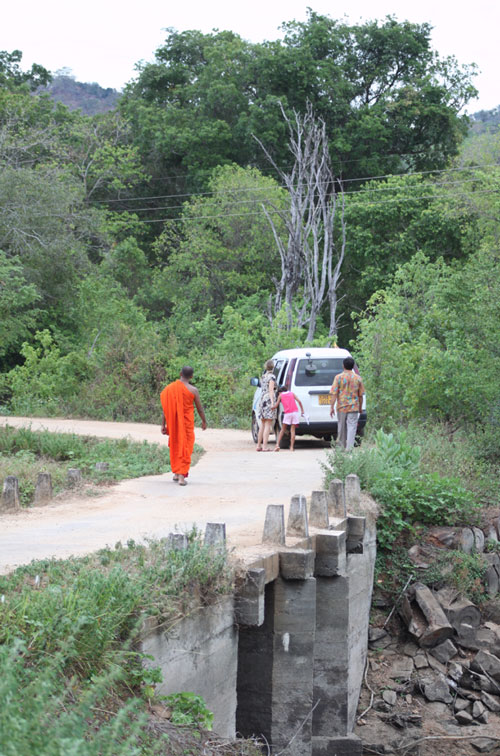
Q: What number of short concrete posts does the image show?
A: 11